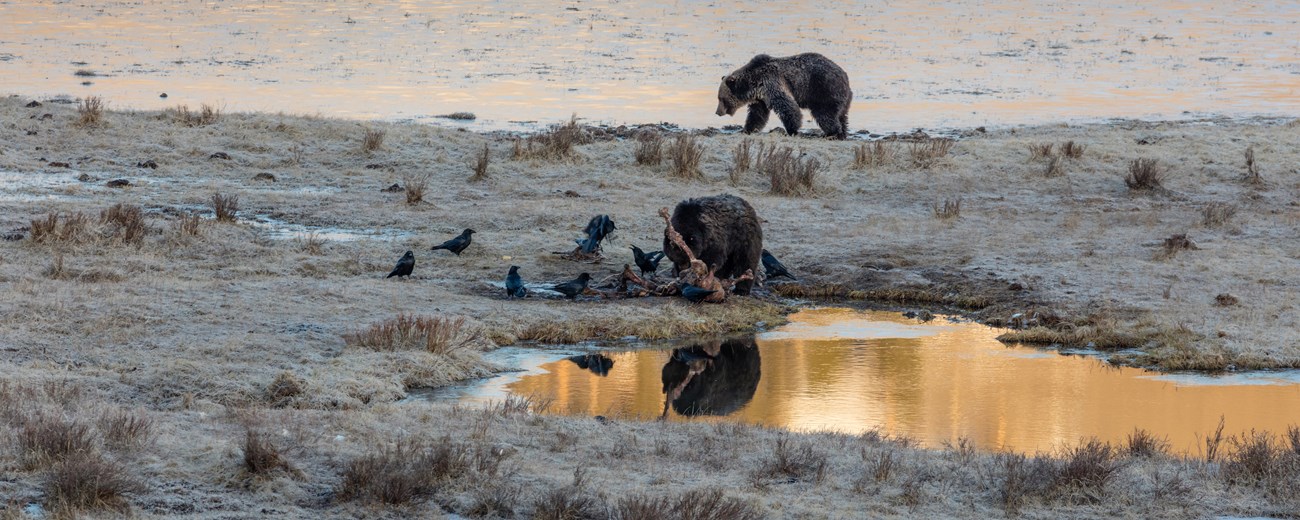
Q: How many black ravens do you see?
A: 8